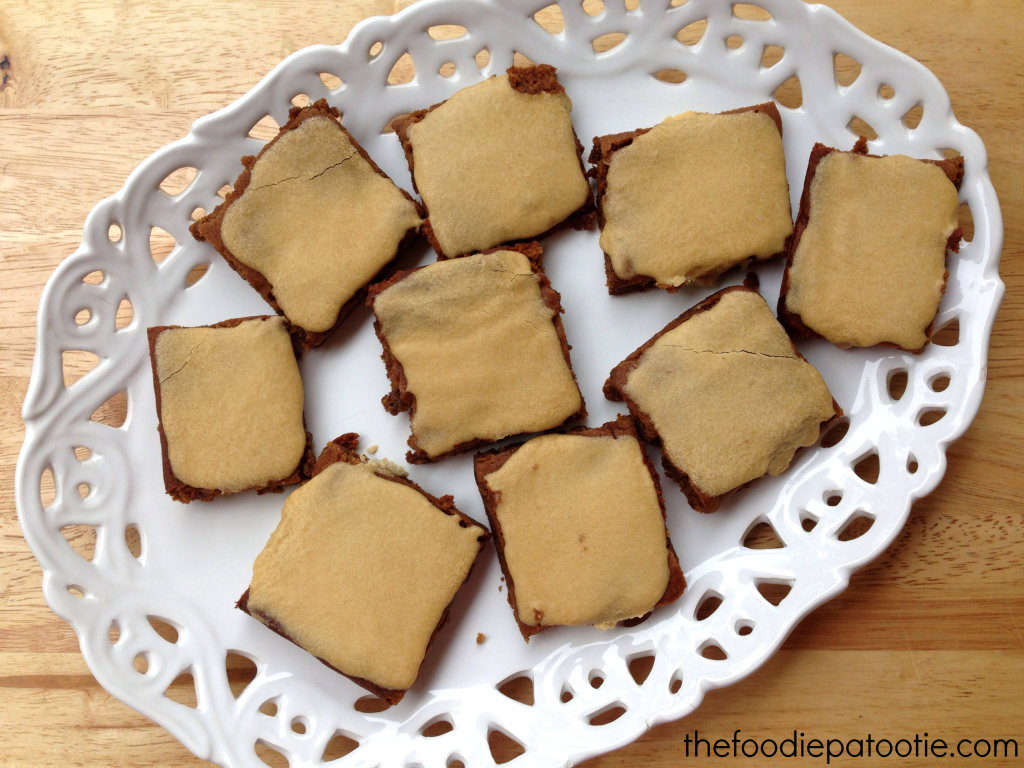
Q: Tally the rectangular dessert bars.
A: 9